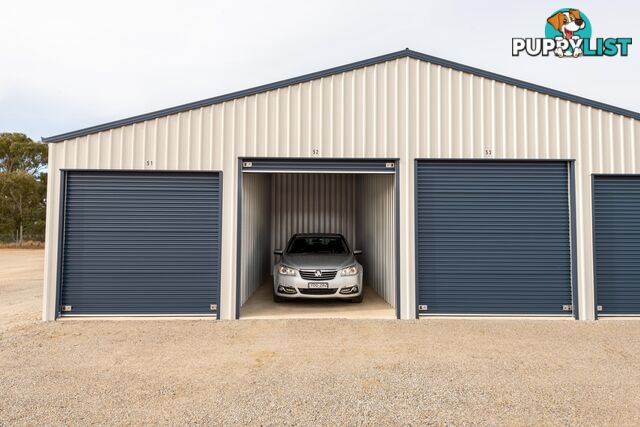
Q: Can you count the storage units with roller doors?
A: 4